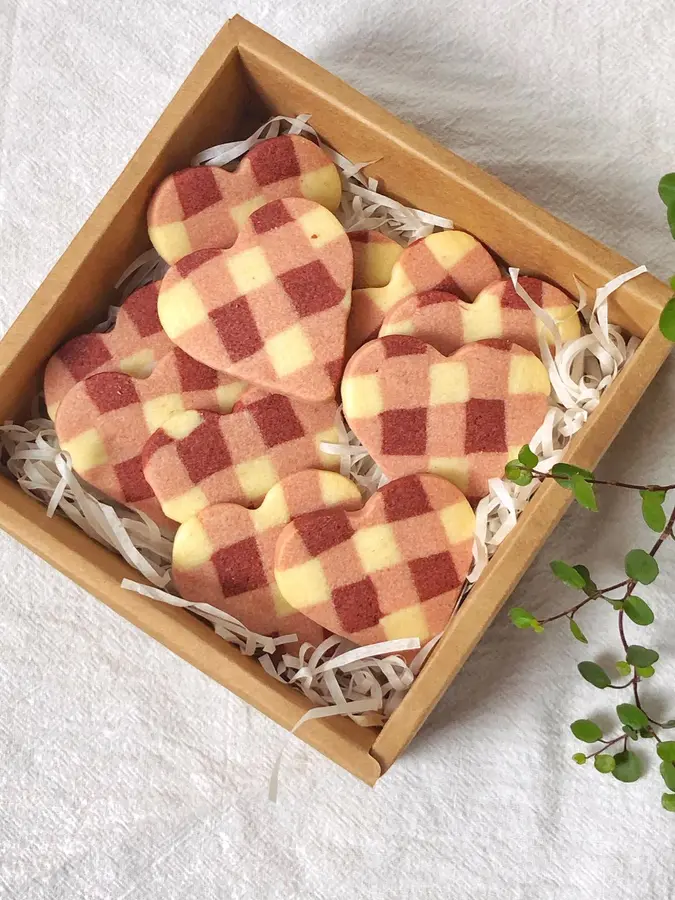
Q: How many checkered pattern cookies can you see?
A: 11